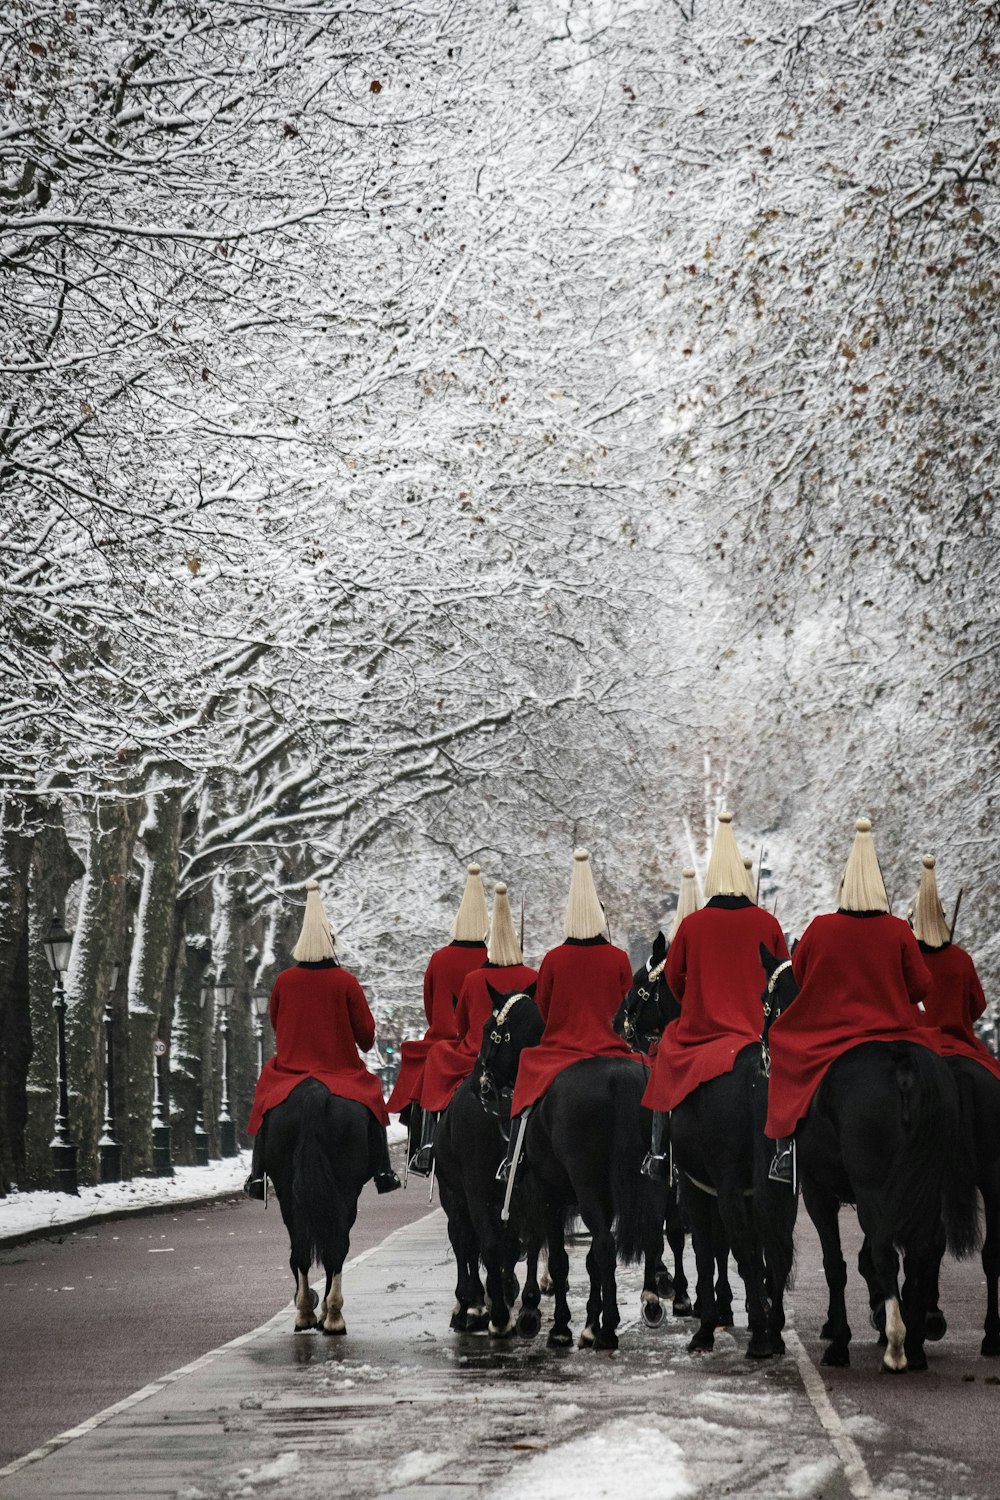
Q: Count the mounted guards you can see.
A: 9